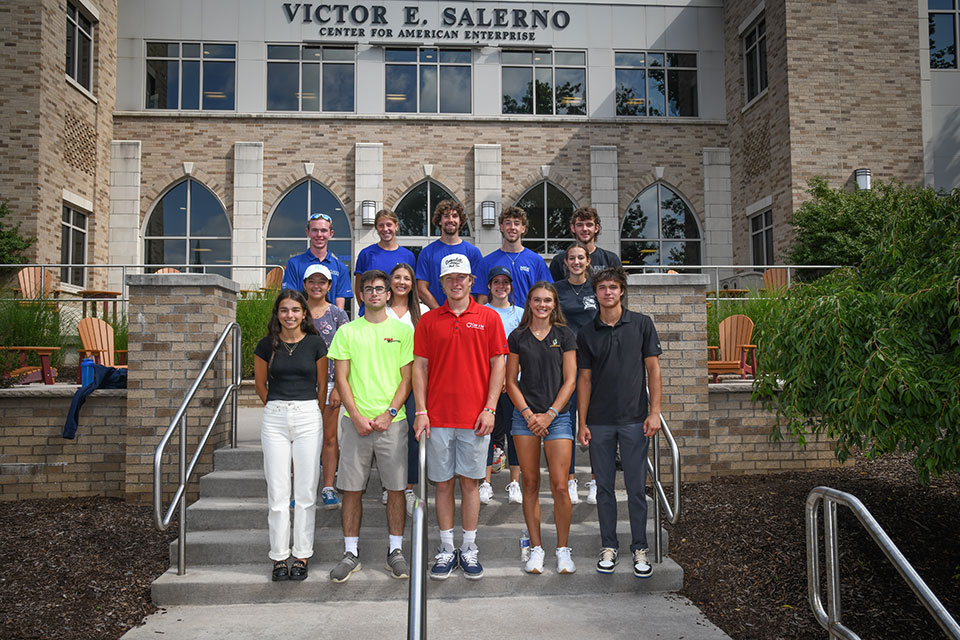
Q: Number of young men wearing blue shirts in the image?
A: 3